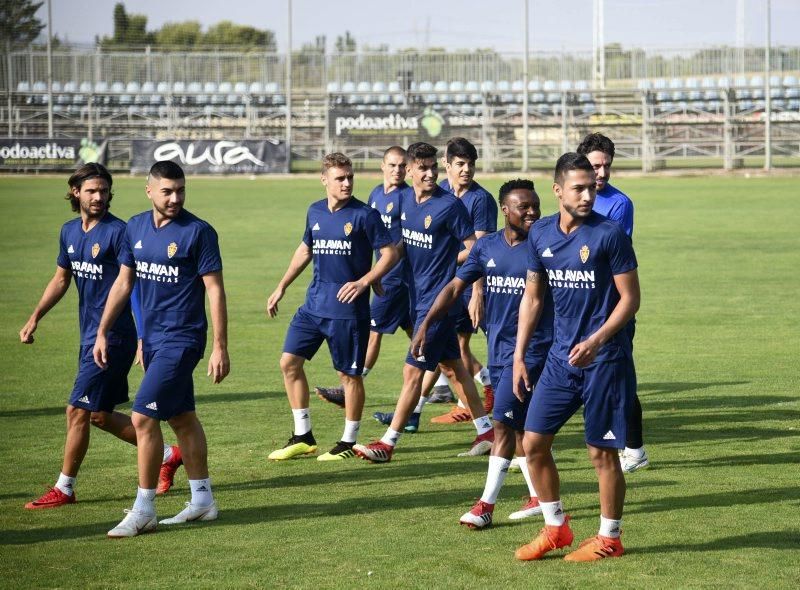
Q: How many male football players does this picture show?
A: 9